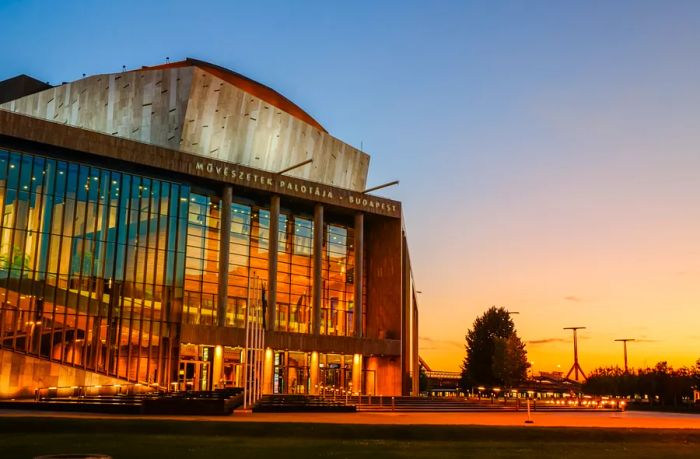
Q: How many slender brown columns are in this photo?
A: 4